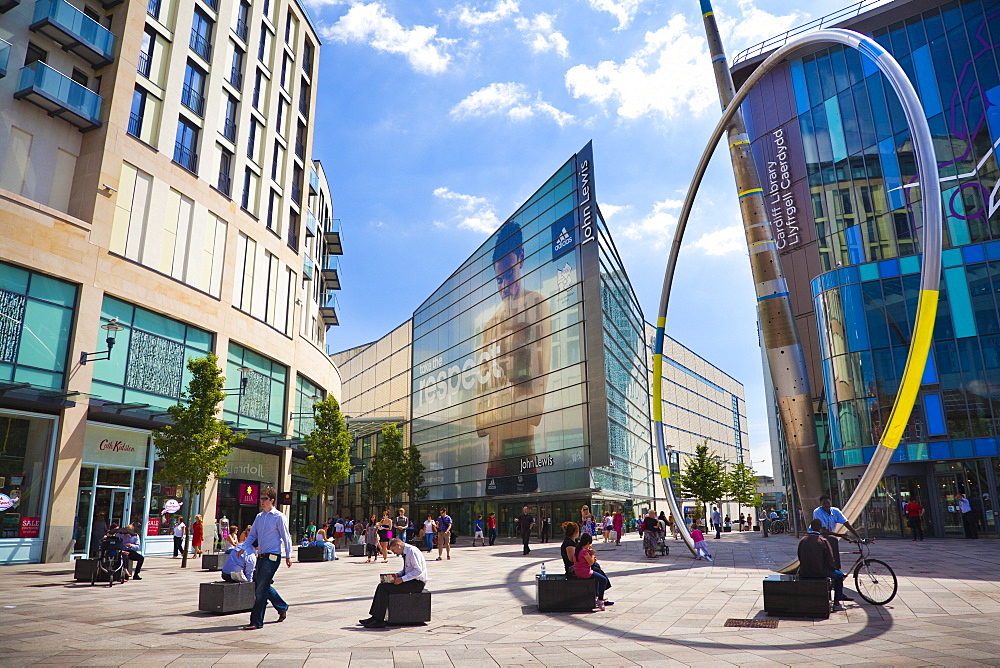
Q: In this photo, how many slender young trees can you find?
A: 6